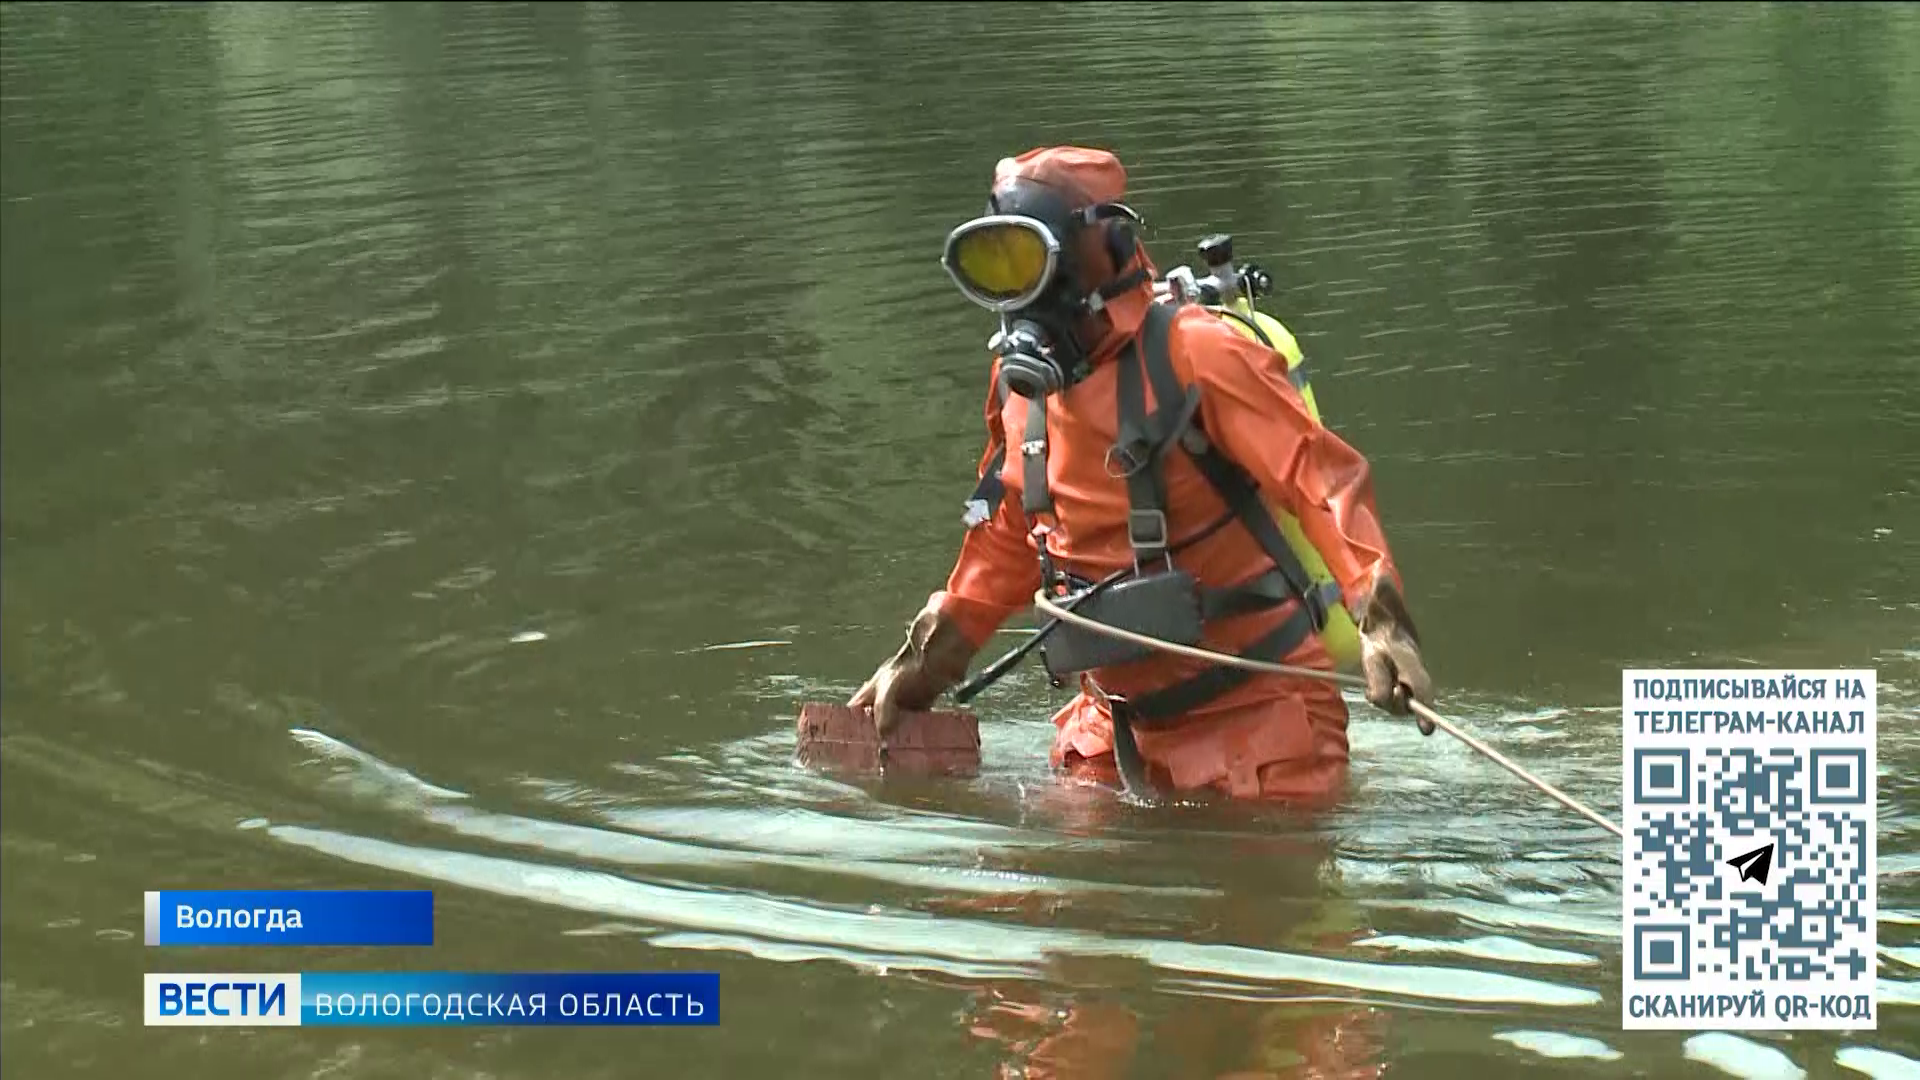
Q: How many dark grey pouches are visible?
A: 1